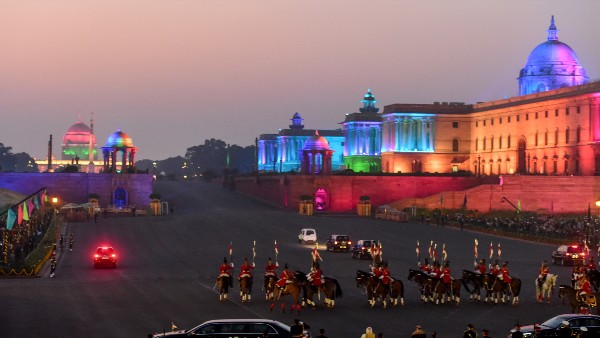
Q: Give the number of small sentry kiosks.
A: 4